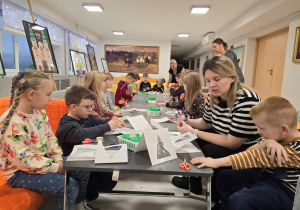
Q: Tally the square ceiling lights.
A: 4